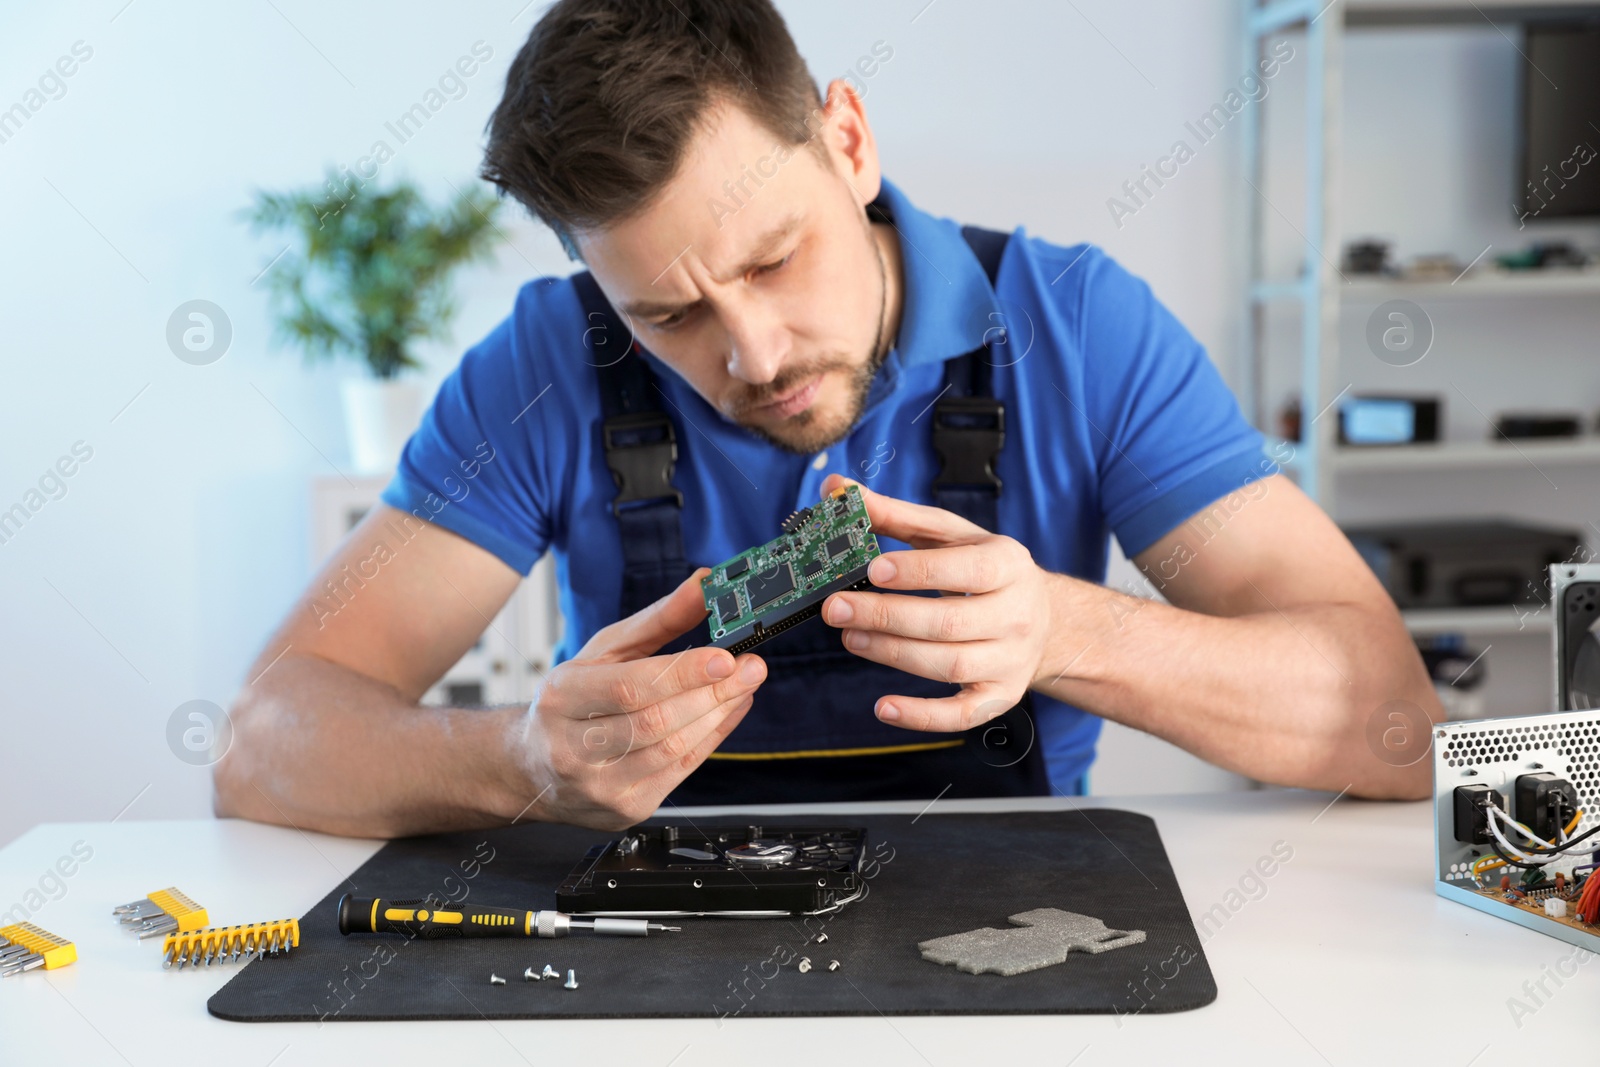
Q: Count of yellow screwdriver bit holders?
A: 3